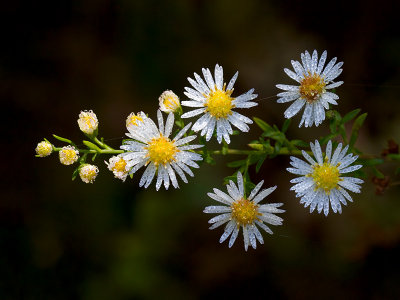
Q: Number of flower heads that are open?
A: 5